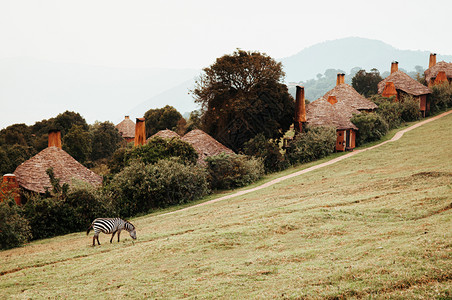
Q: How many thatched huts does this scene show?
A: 8